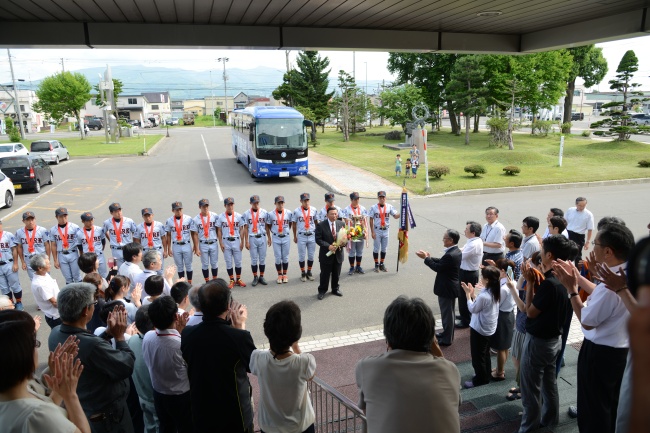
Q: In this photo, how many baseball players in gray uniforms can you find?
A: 15